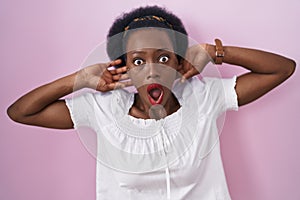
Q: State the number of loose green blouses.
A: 0